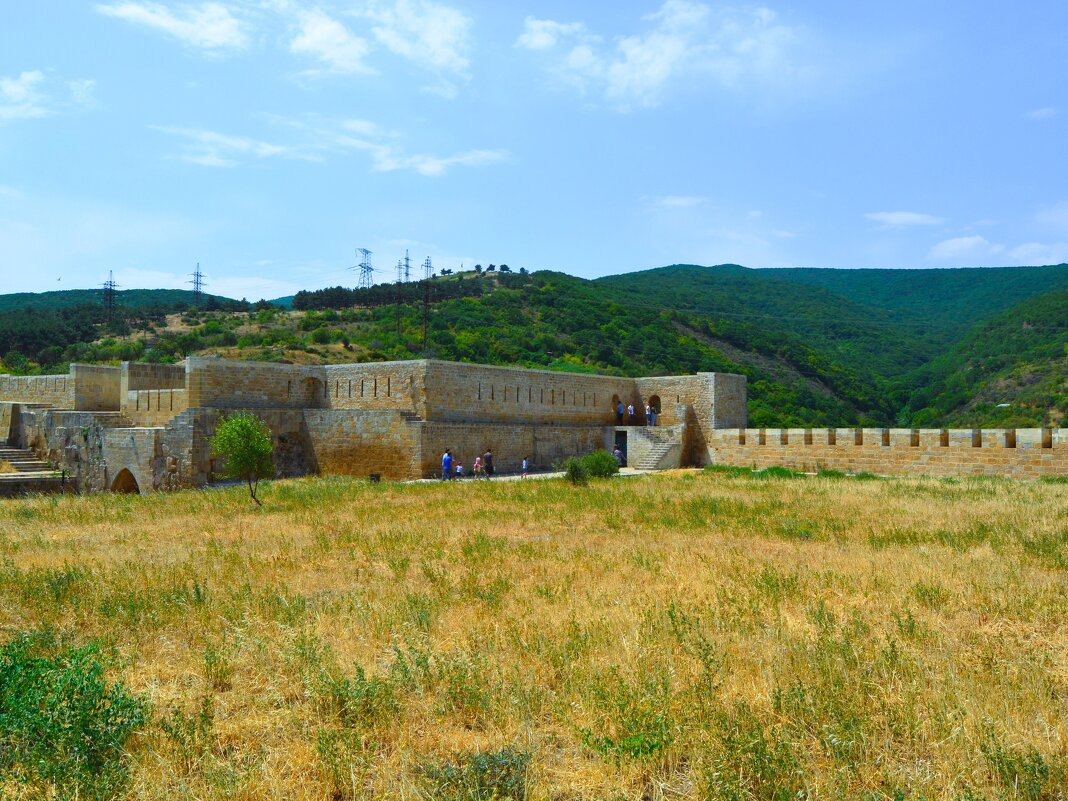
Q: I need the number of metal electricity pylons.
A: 6